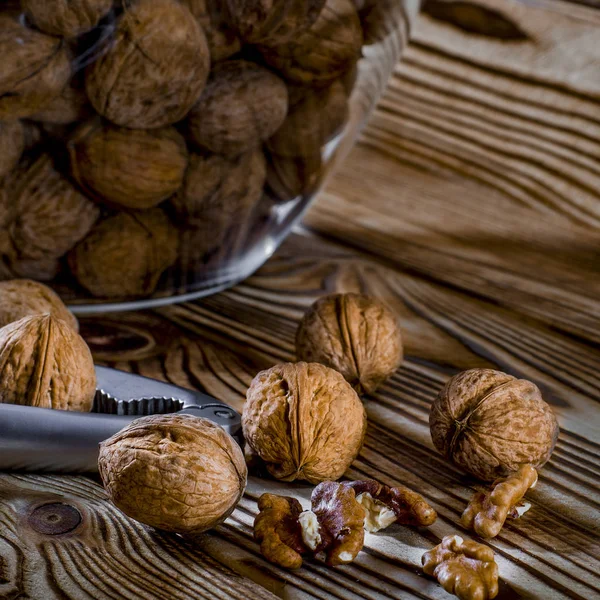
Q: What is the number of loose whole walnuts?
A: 6